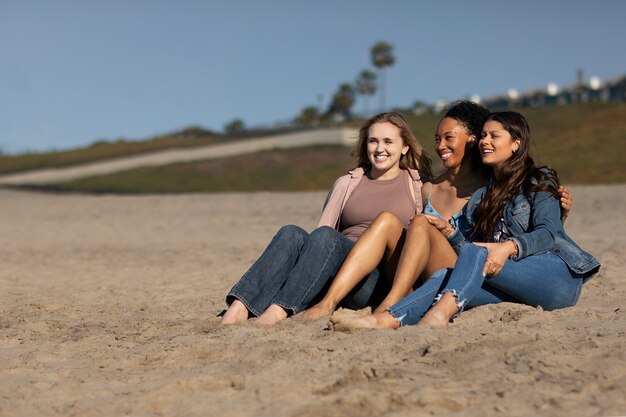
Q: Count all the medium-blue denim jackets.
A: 1